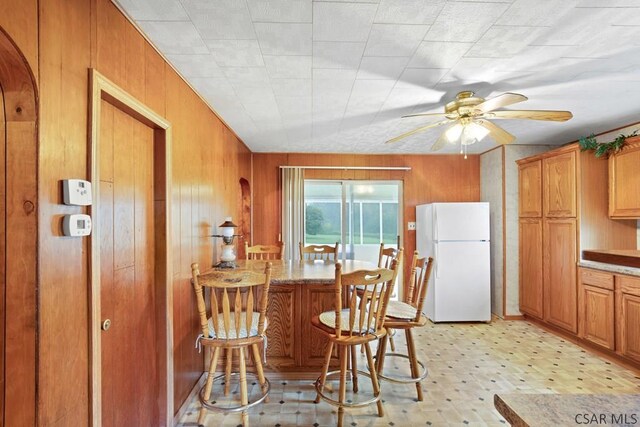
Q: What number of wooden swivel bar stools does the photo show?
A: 6